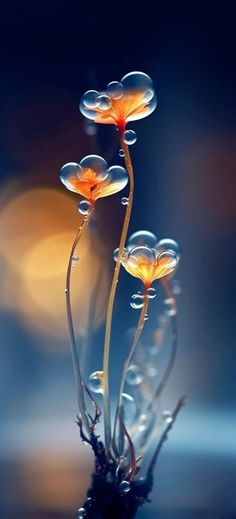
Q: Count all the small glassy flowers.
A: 3